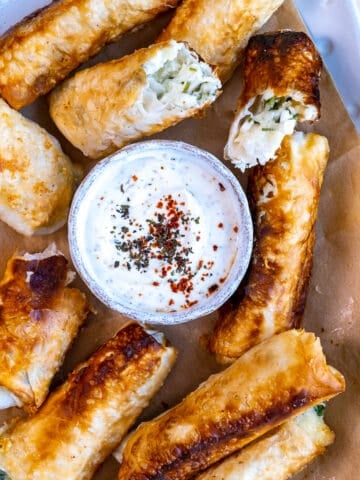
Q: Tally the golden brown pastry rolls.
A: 10